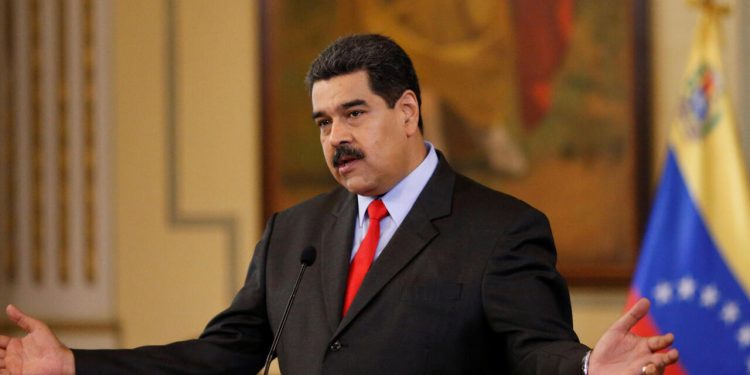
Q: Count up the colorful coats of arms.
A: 1